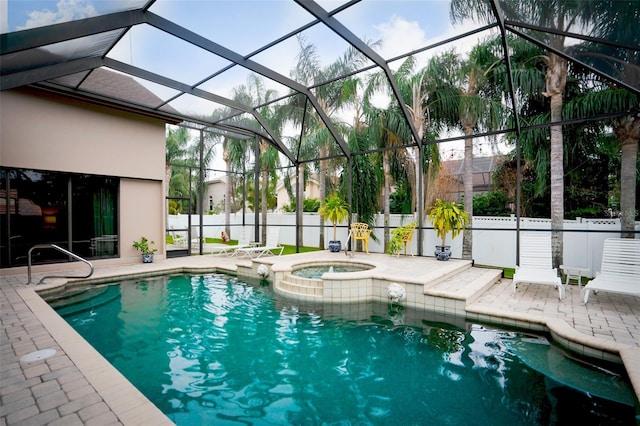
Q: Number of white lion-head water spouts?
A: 2